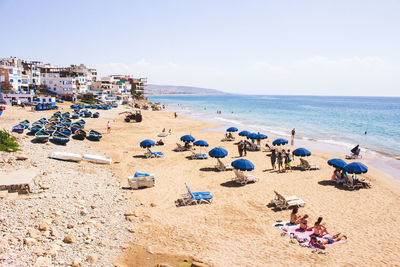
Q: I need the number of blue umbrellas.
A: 13